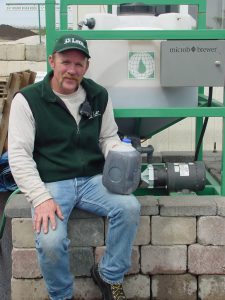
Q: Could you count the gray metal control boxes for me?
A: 1